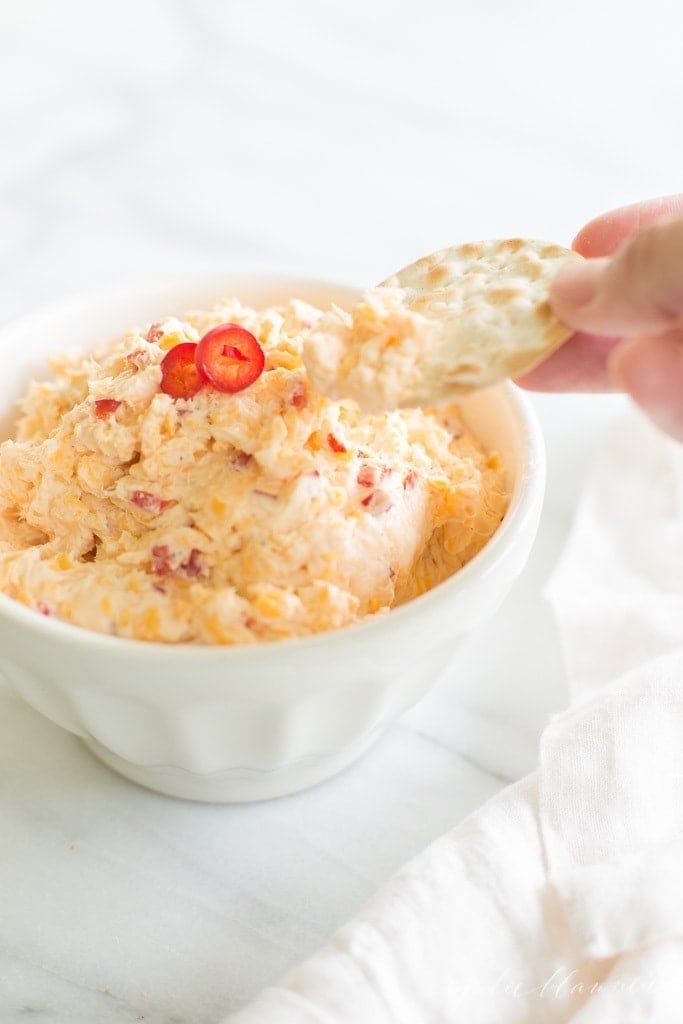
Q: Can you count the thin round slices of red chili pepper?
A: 2